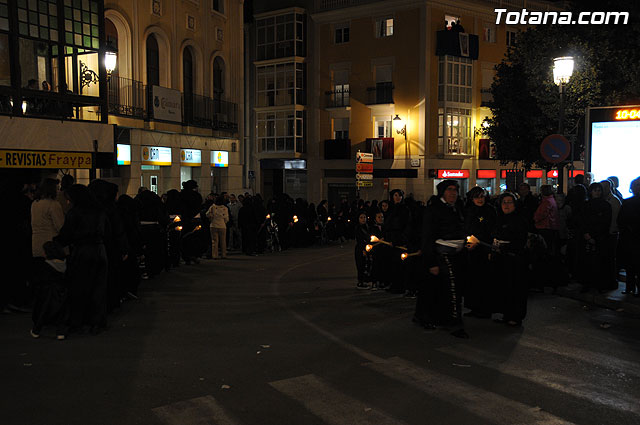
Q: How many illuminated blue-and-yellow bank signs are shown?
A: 4